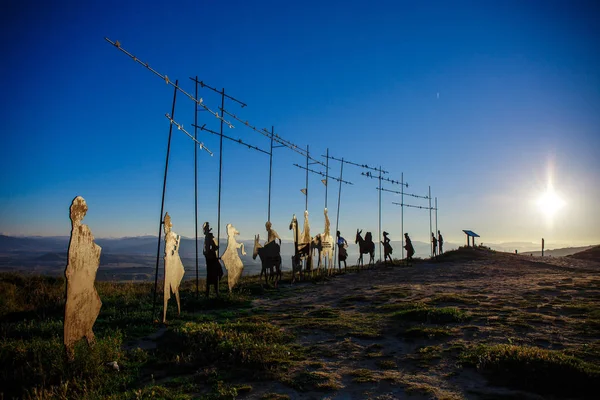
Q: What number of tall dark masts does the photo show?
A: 11